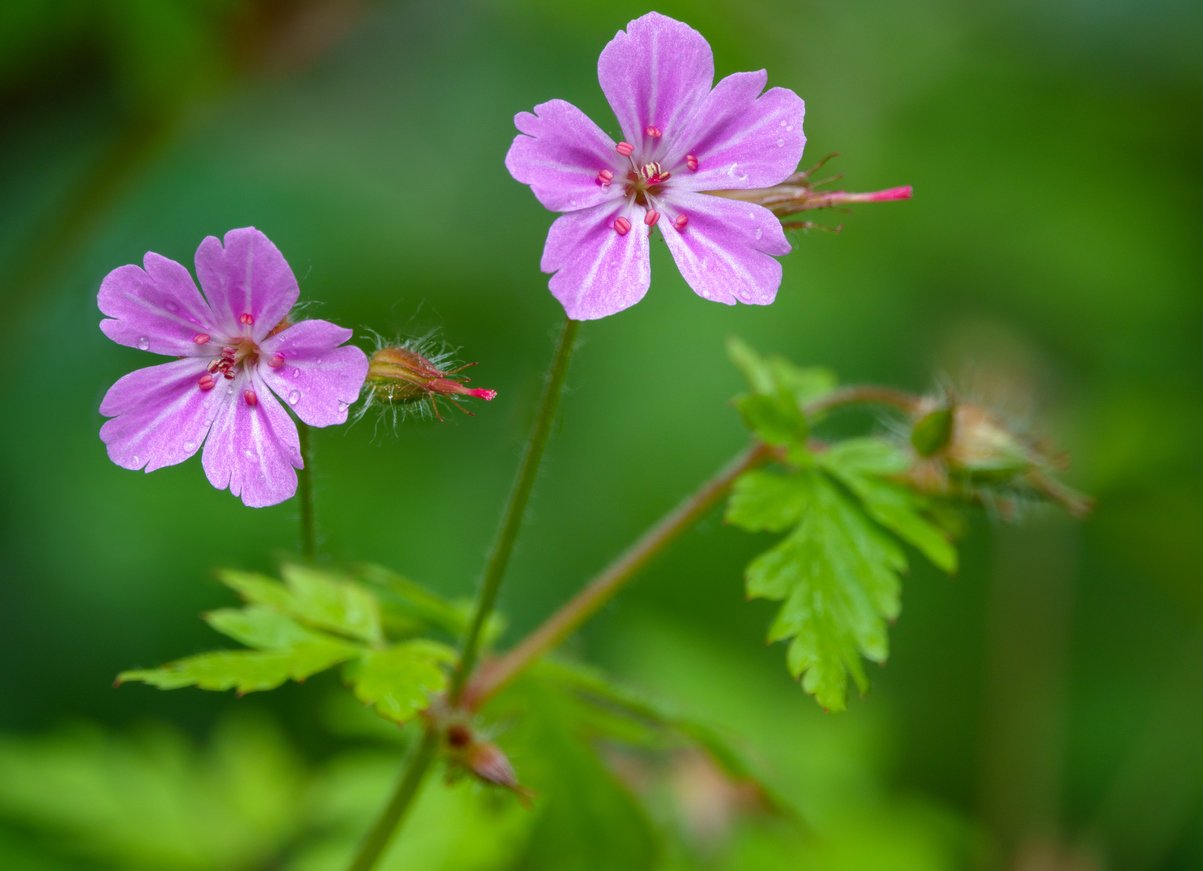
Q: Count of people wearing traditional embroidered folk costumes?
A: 0